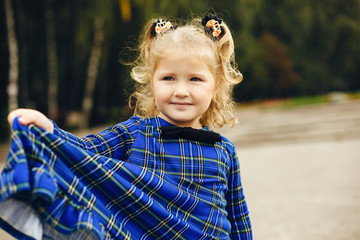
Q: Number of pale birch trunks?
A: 3